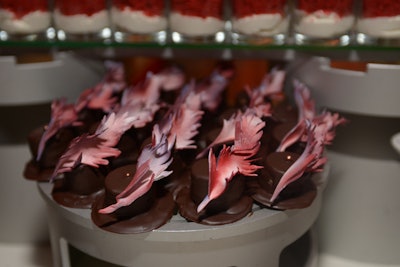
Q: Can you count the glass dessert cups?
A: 7